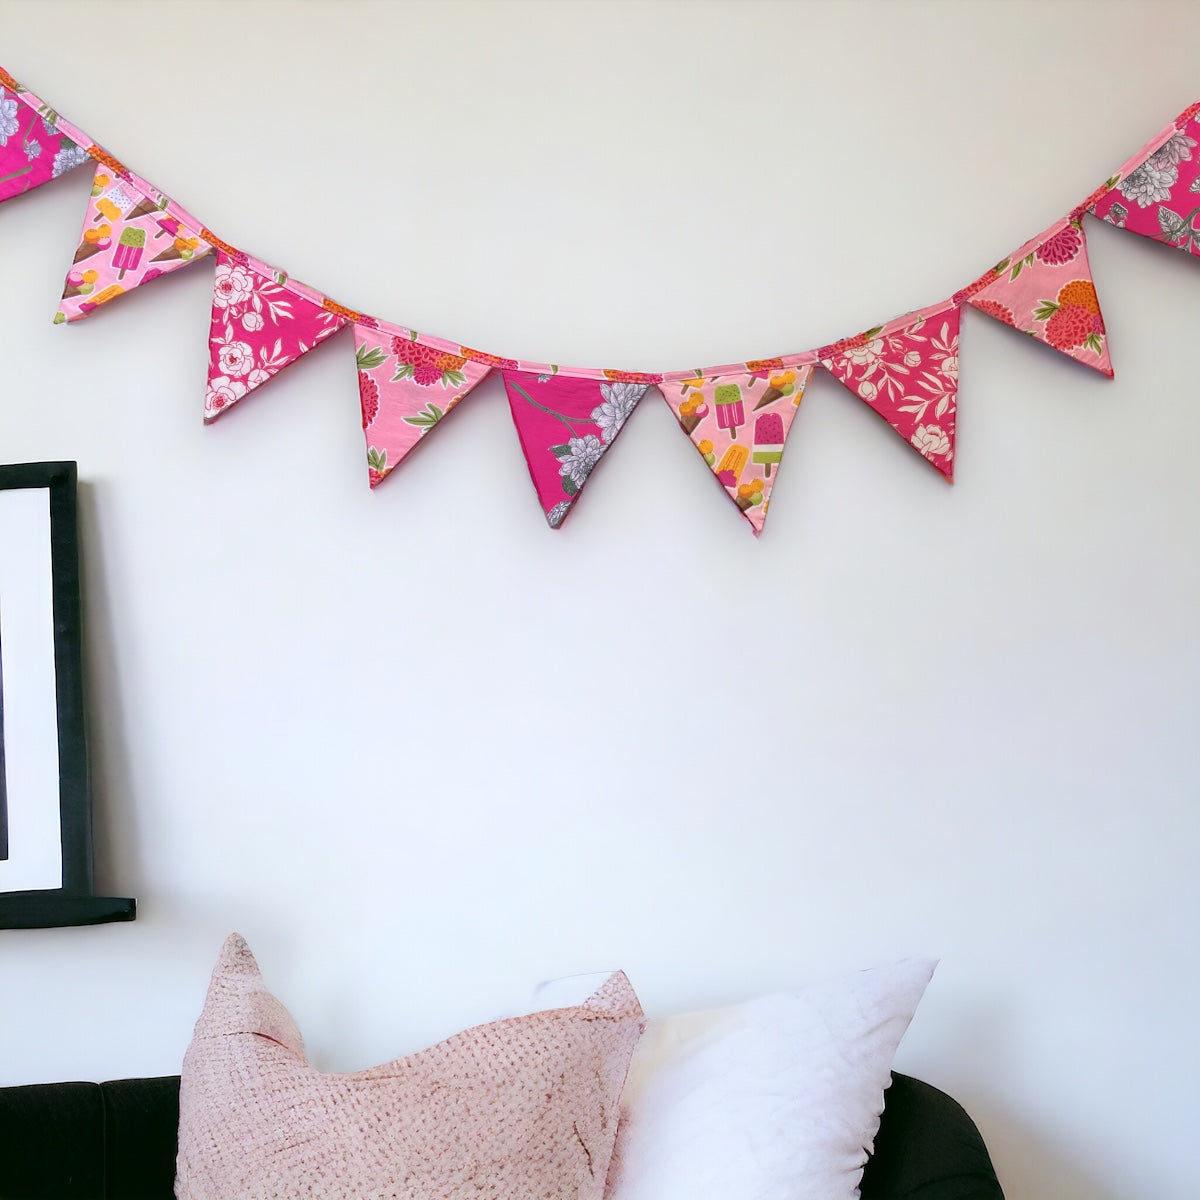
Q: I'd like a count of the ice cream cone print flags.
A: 2